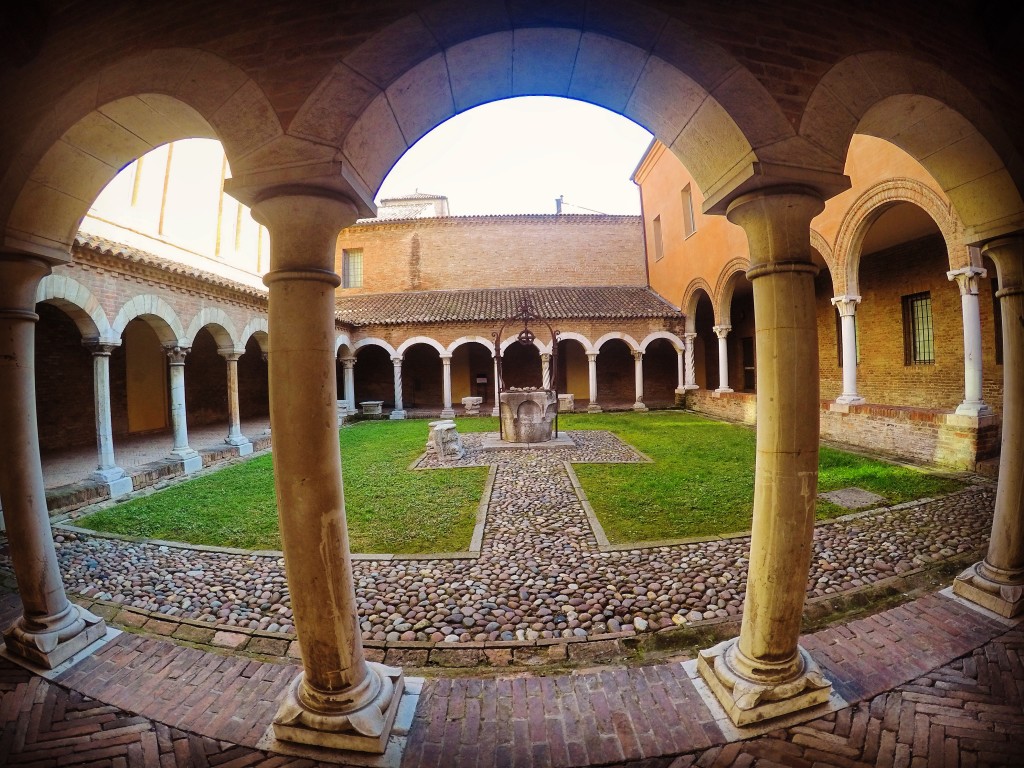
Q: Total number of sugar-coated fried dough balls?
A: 0